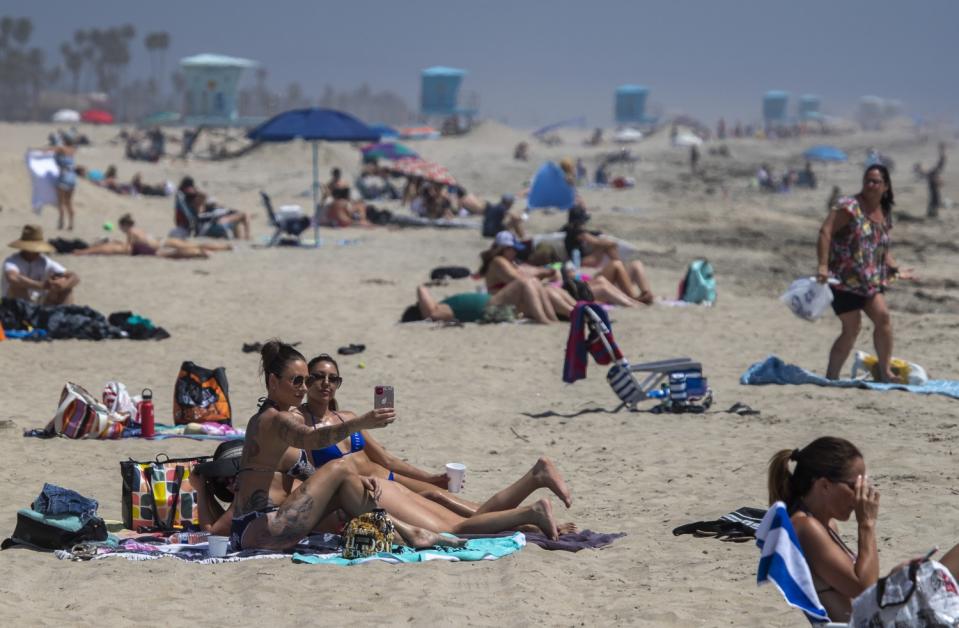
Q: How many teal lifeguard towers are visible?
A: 5